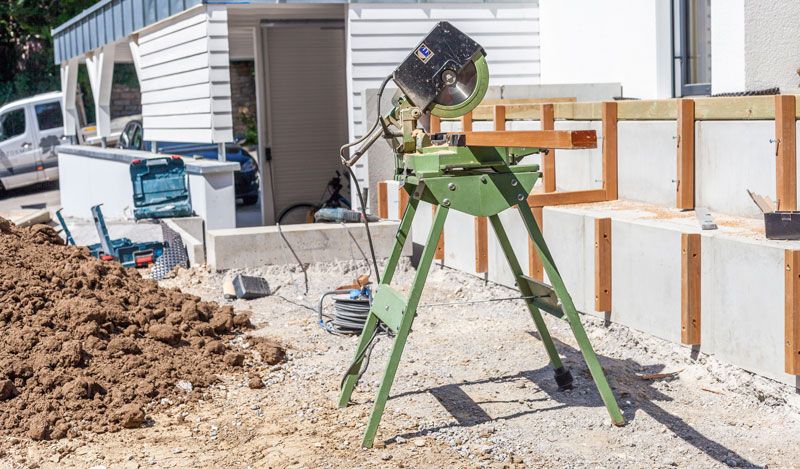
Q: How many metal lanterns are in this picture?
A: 0